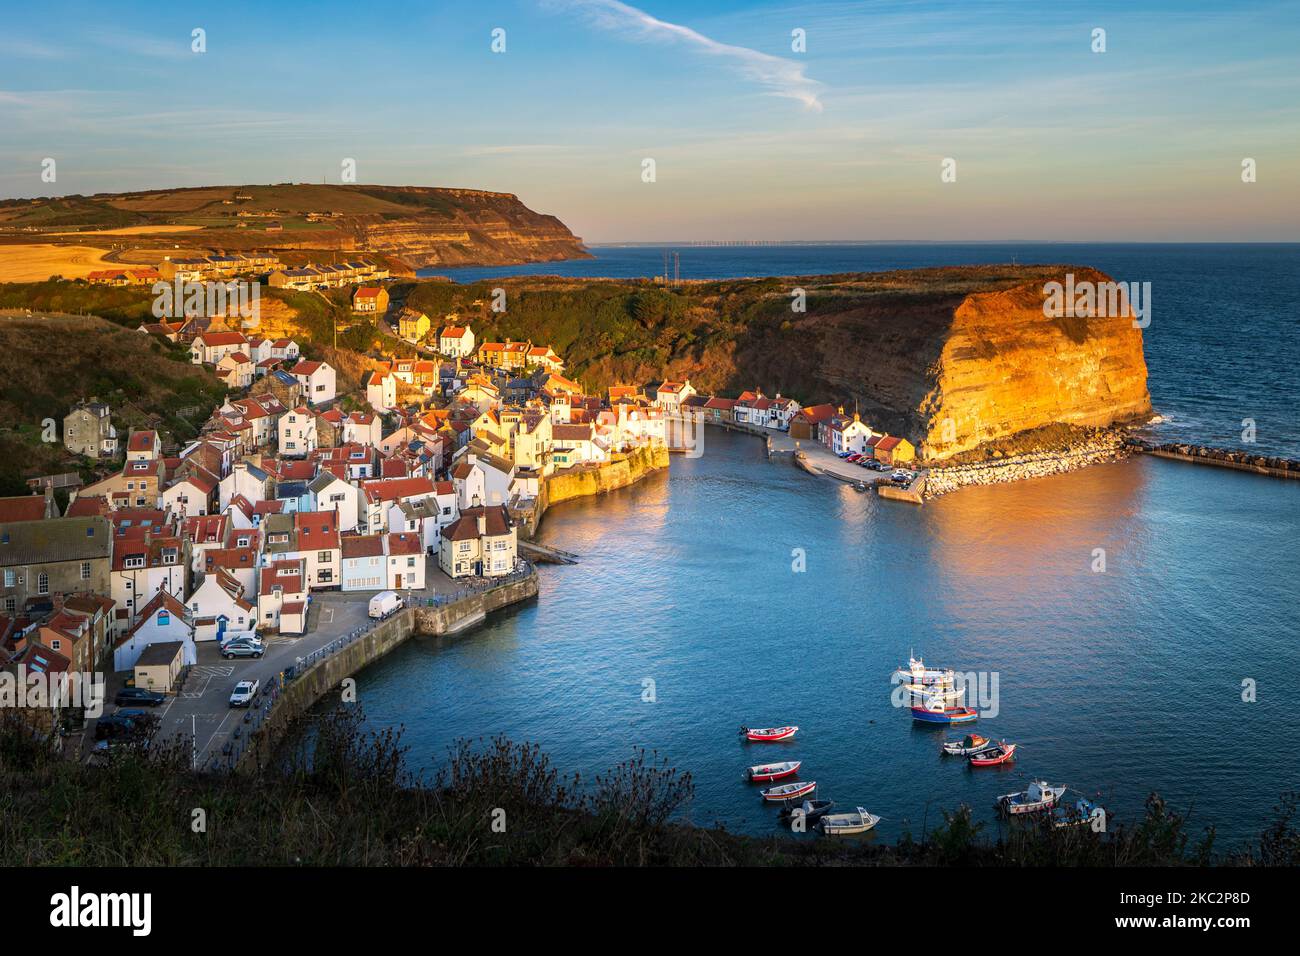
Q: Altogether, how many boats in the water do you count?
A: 12